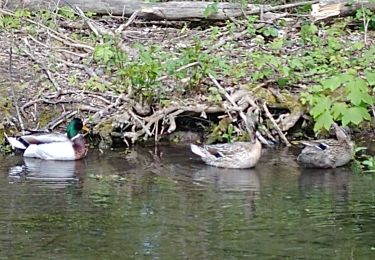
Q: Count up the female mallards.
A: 2